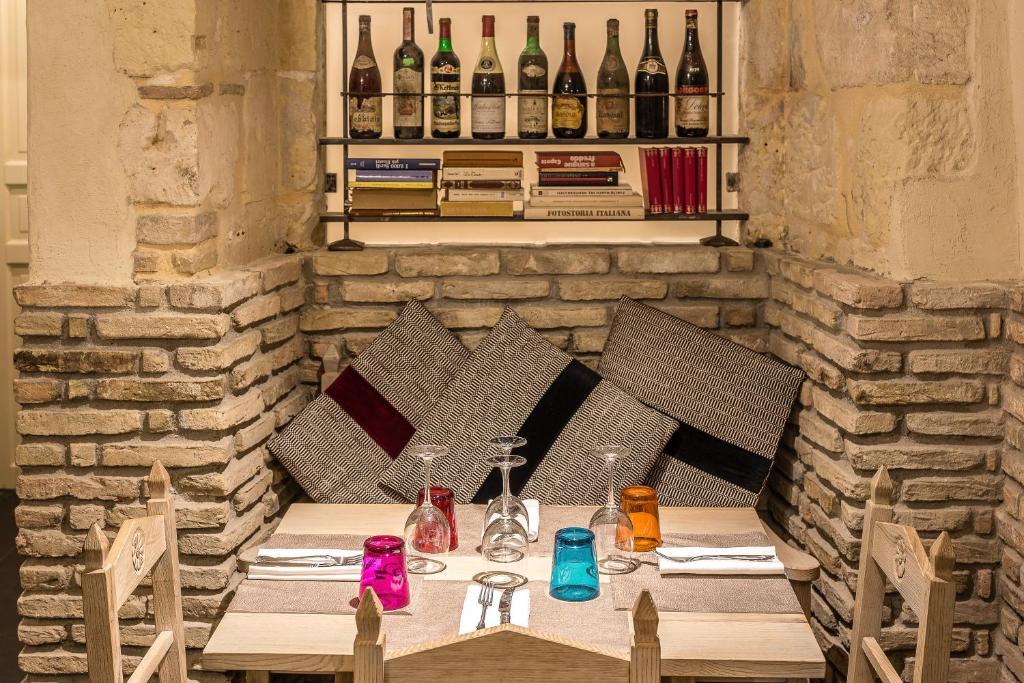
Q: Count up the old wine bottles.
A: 9